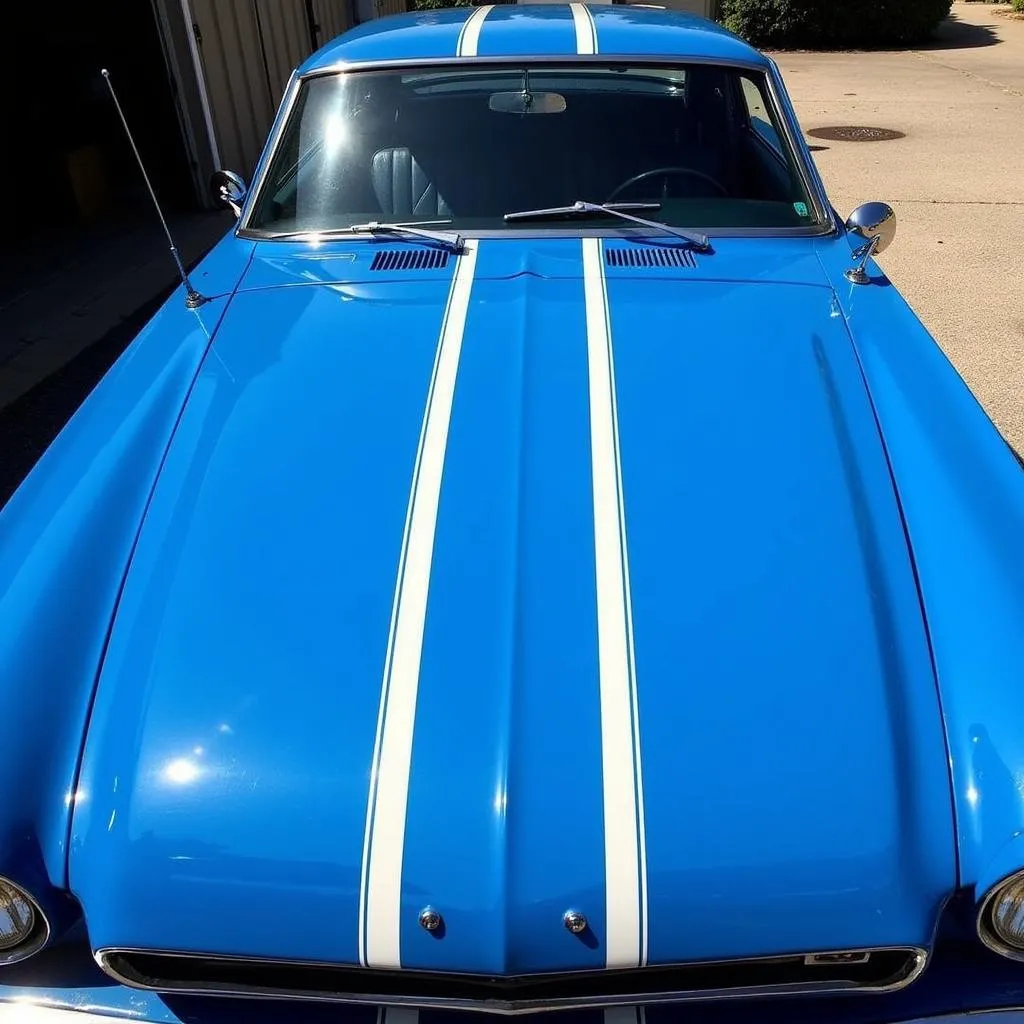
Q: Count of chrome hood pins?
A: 2